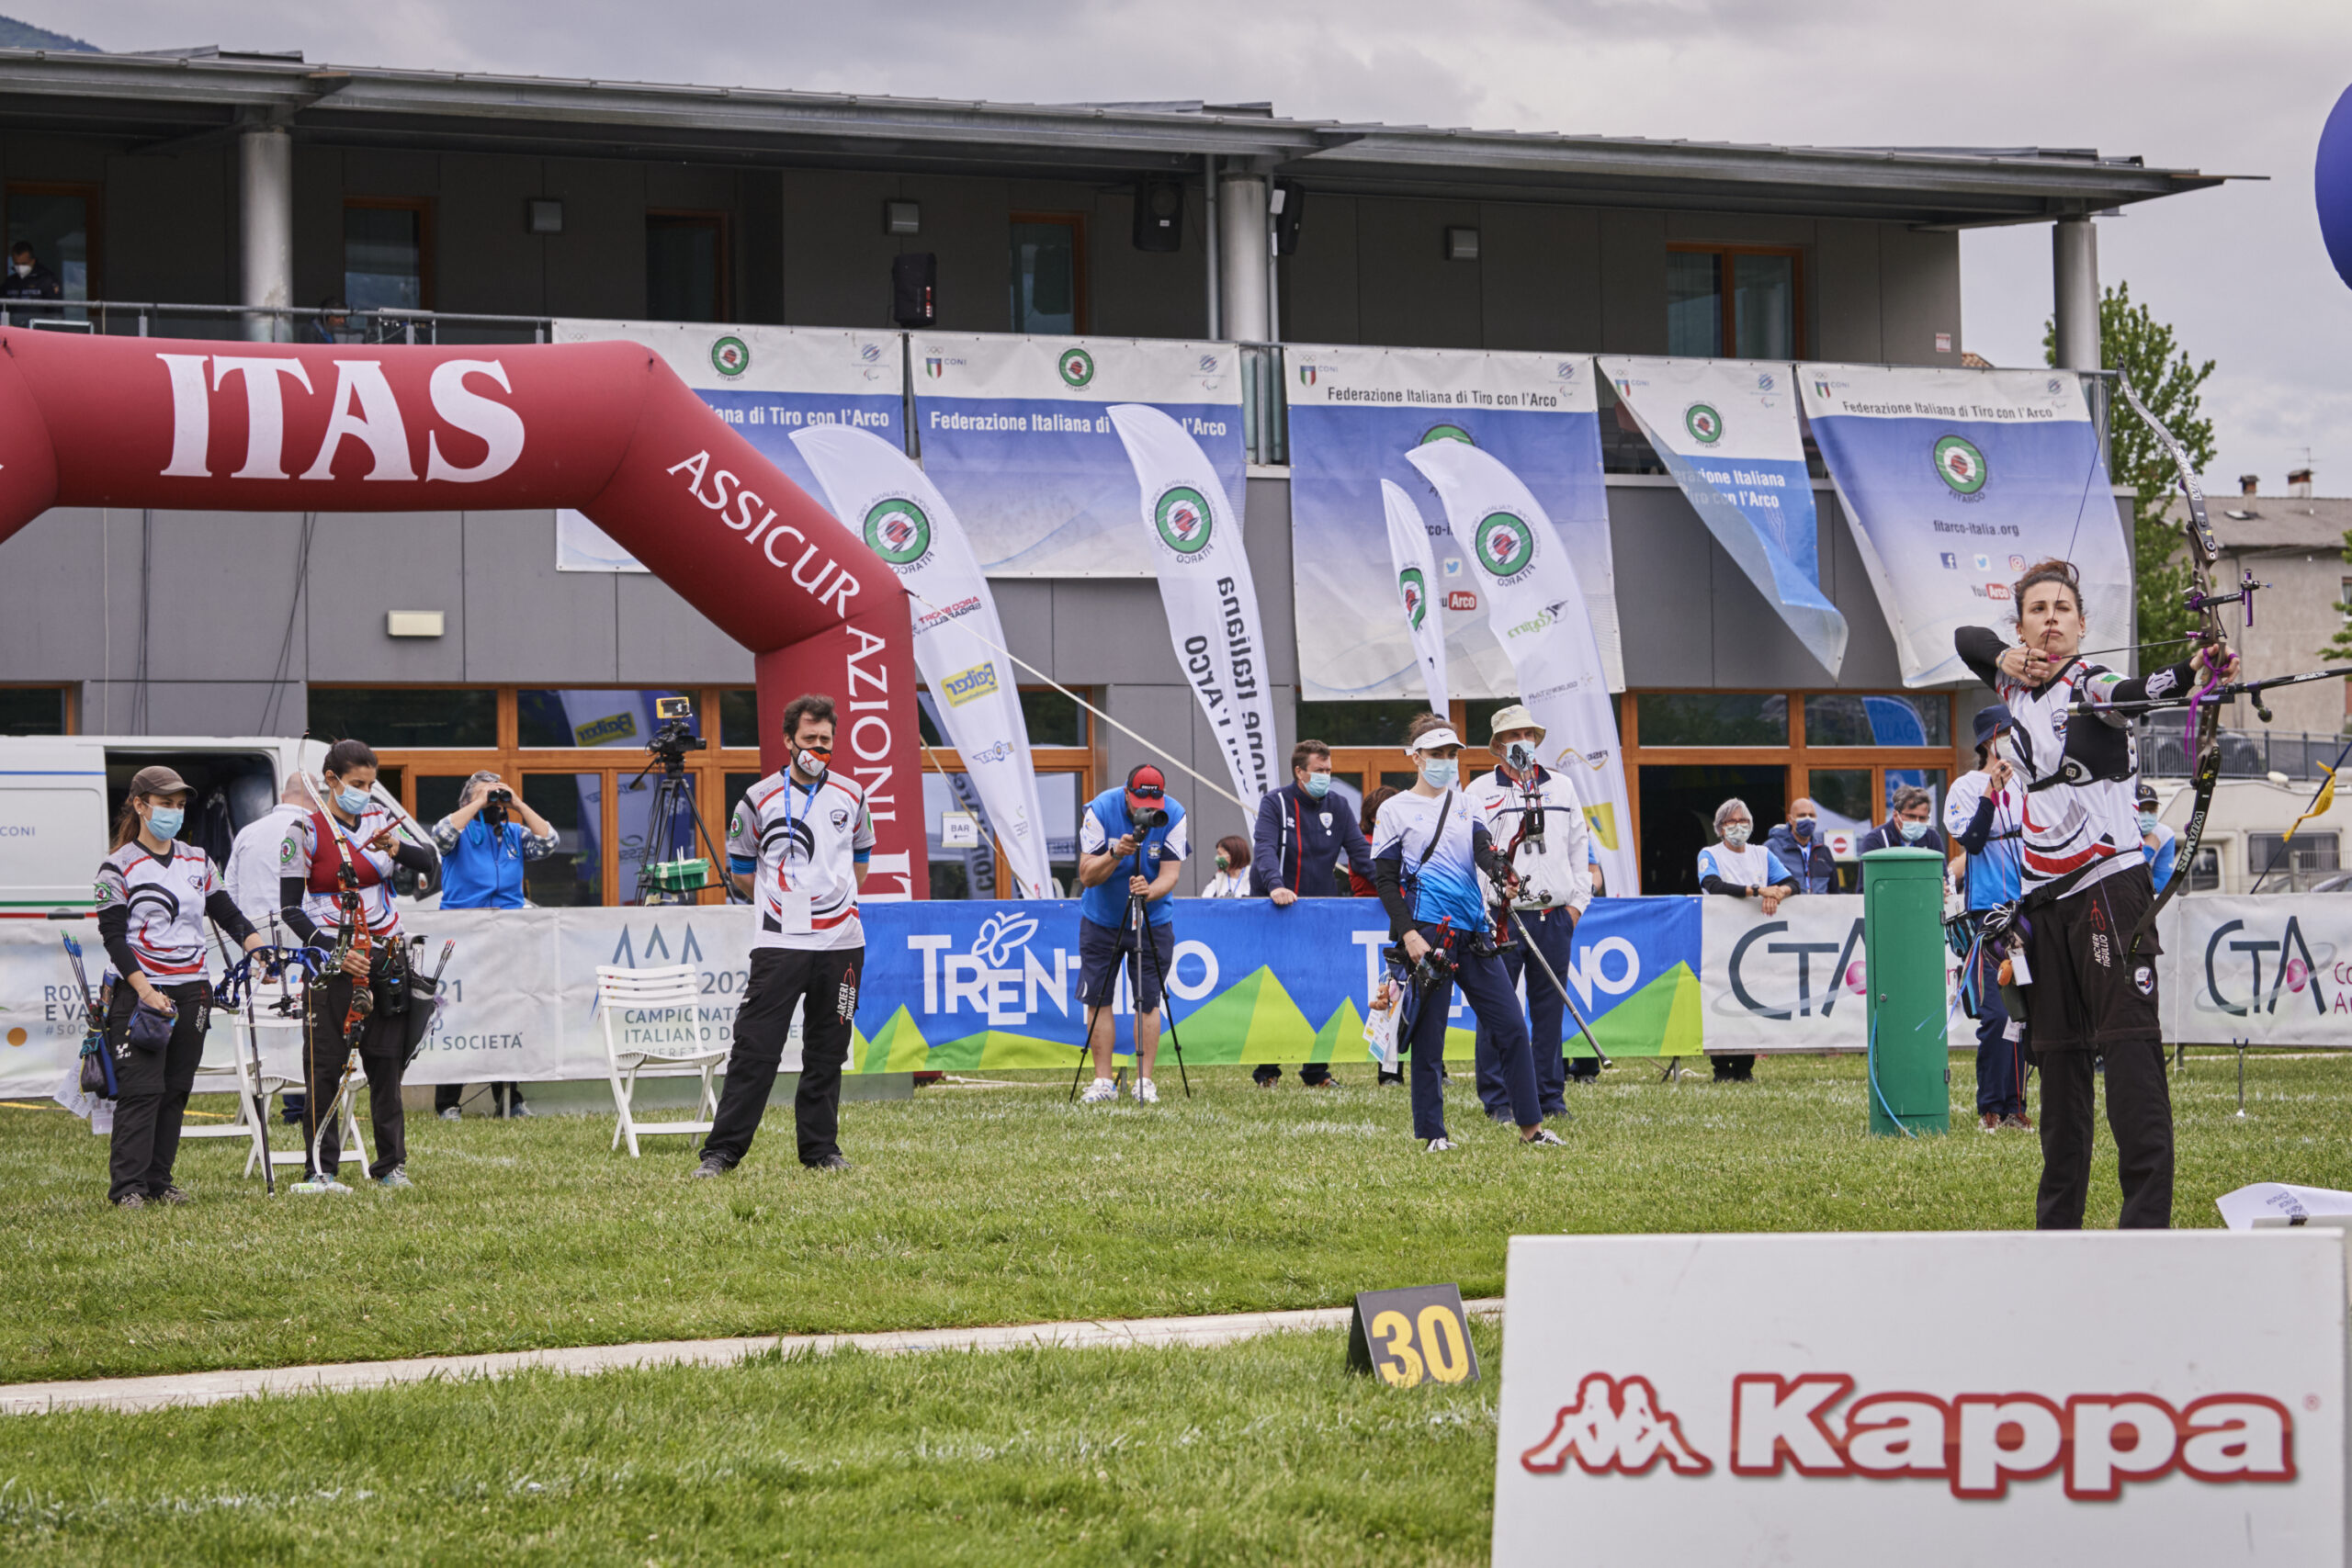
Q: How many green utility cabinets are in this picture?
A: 1